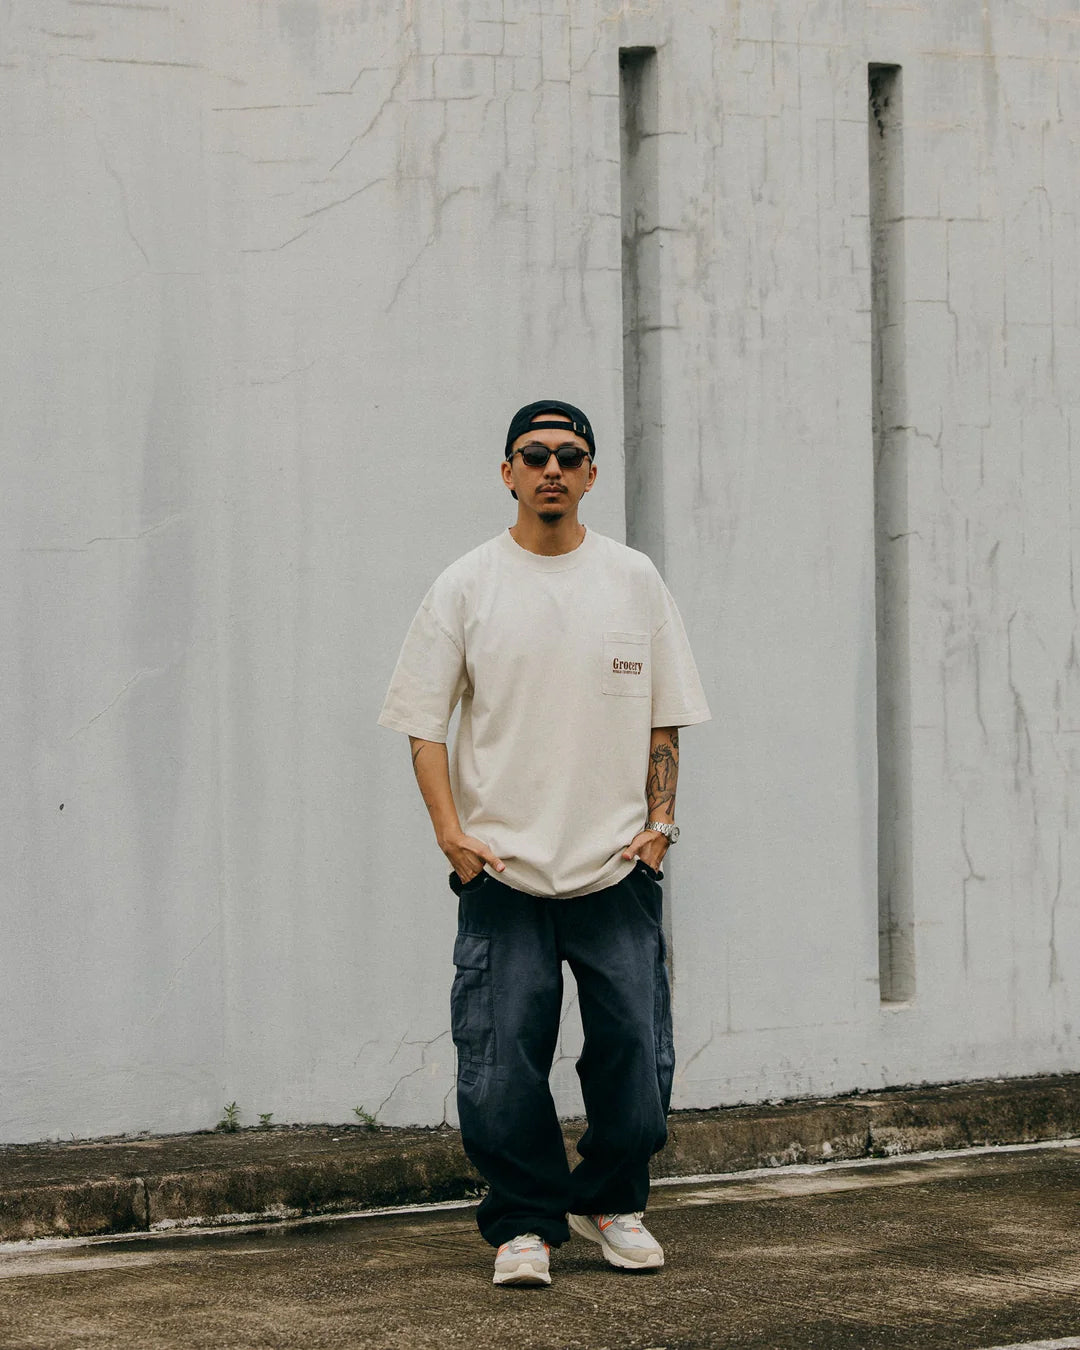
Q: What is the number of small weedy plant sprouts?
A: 3